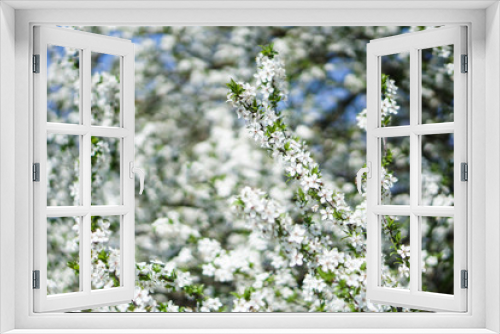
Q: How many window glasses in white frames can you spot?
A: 12